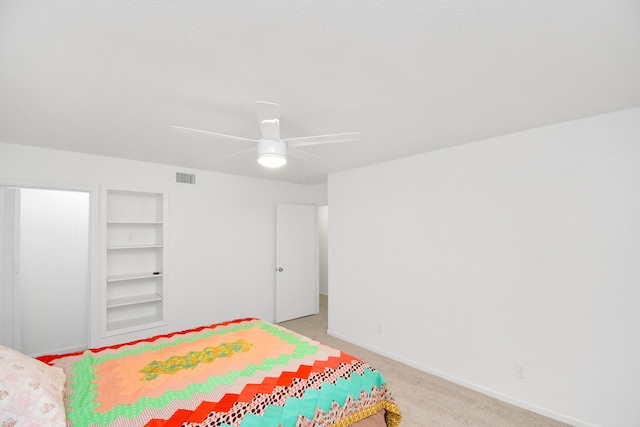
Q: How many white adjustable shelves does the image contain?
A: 4